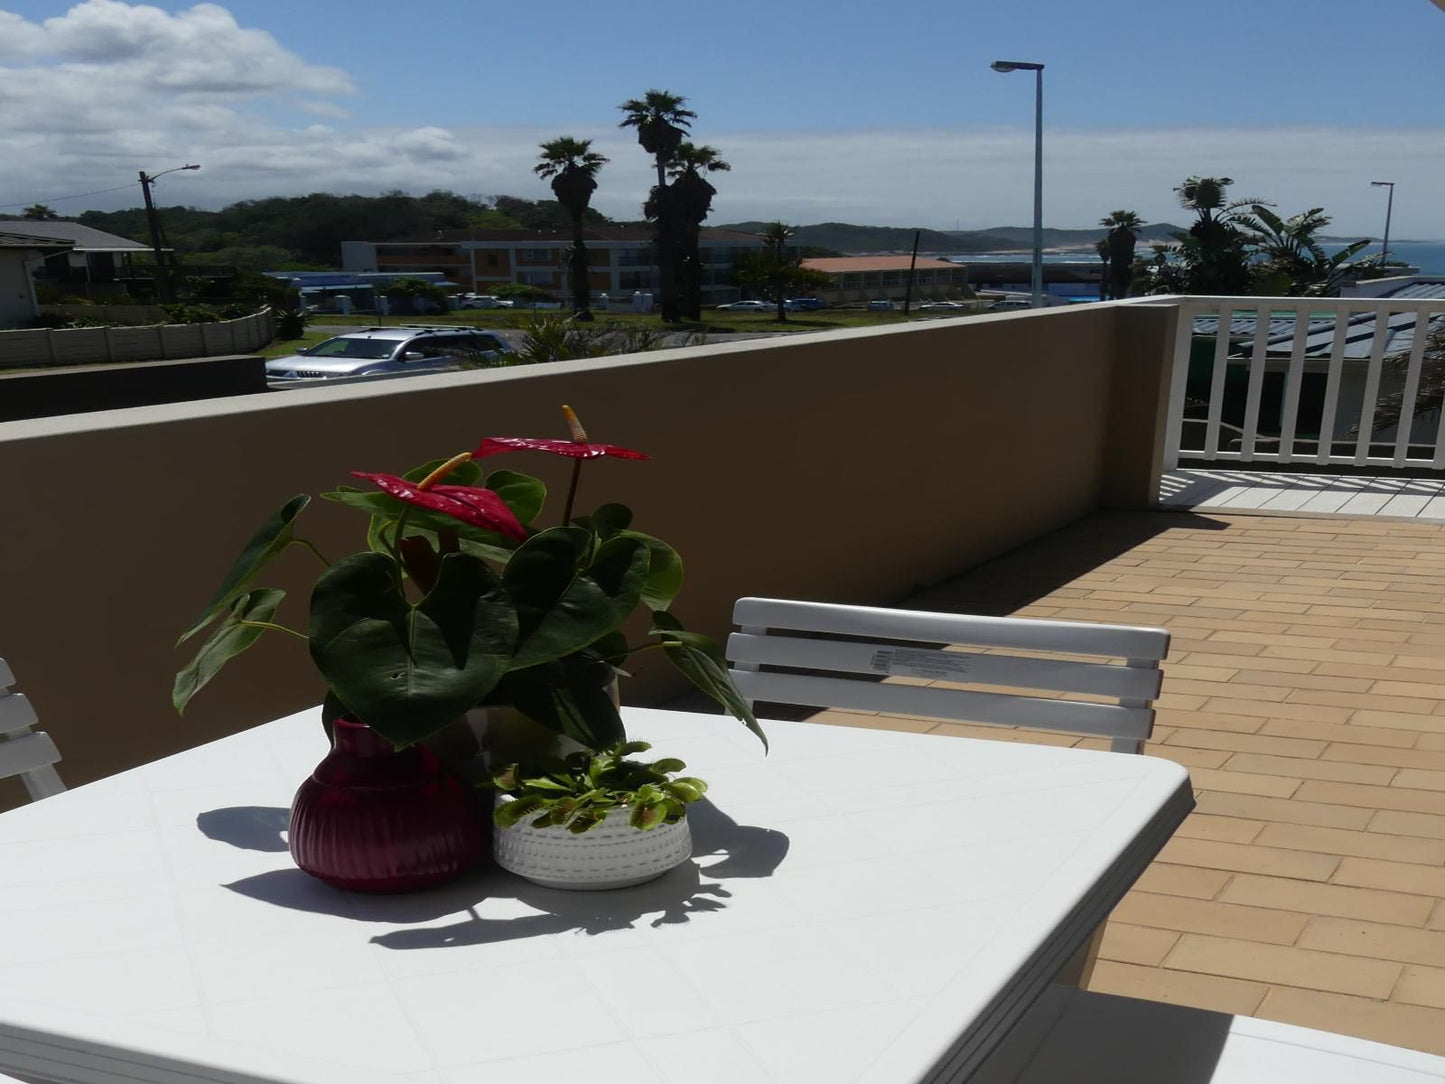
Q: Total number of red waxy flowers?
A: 2